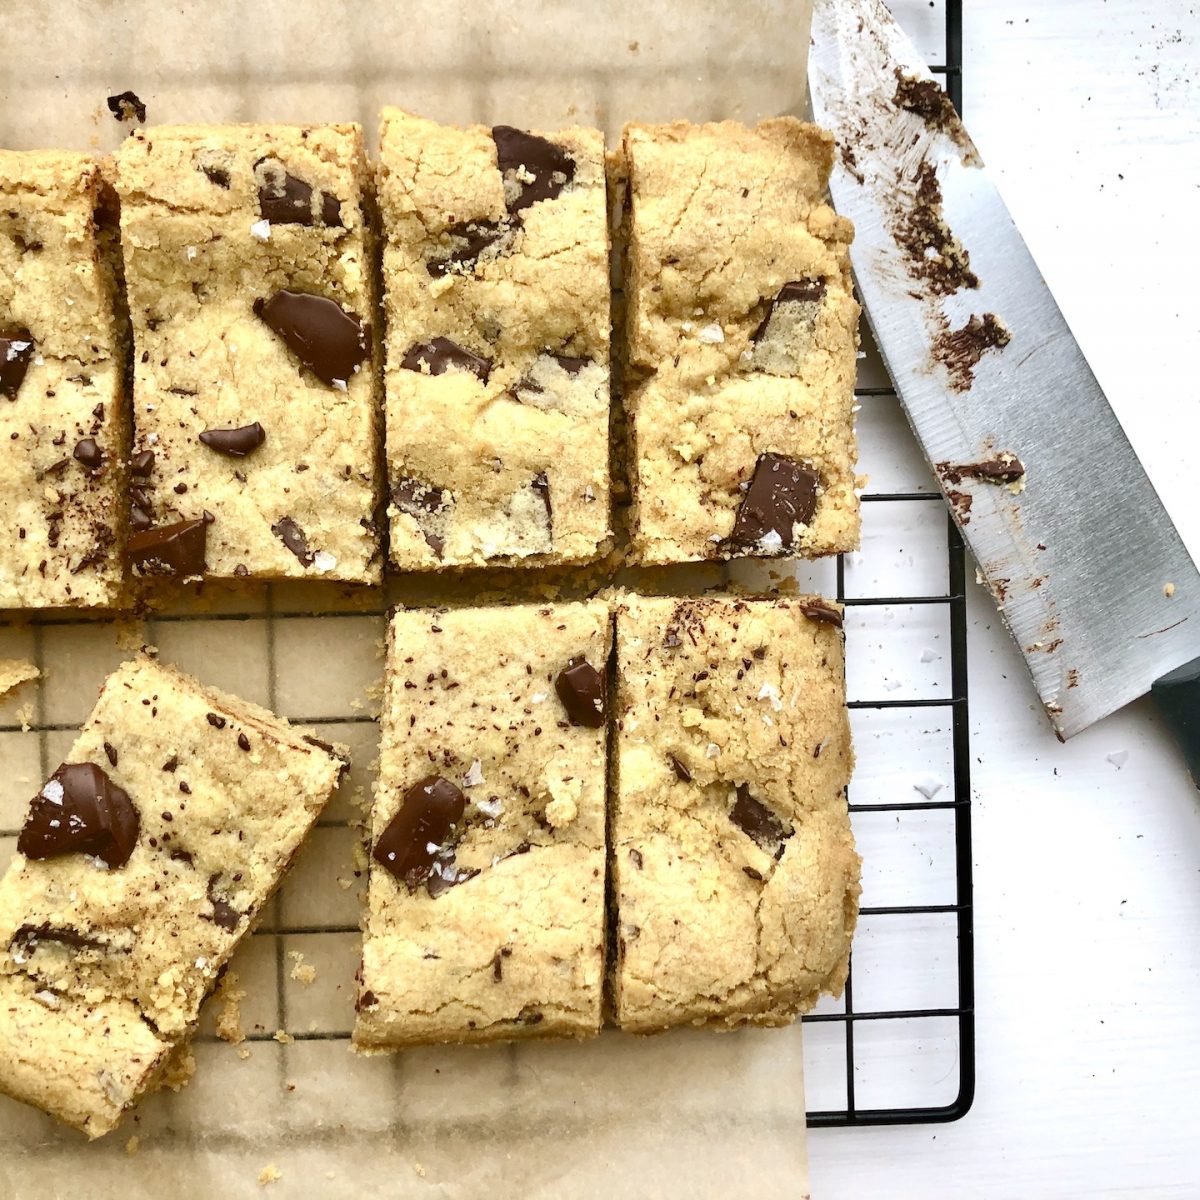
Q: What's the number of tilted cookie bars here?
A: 1